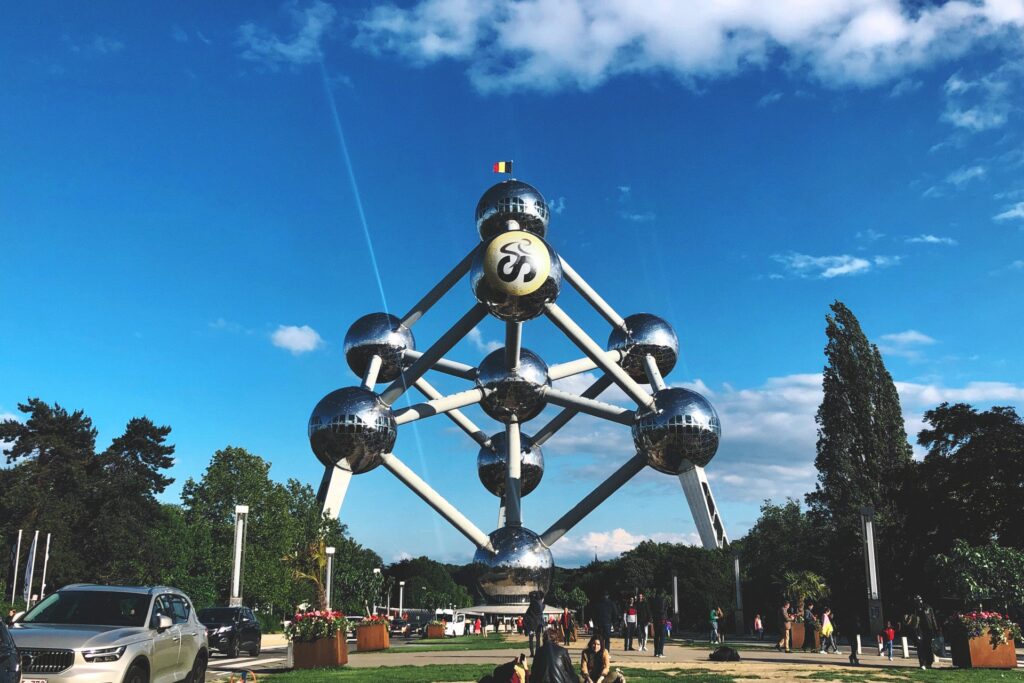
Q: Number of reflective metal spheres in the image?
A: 9